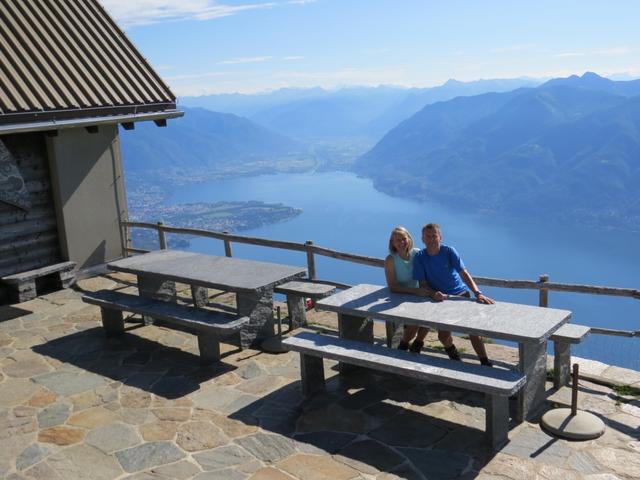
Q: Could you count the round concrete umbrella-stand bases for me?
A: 2